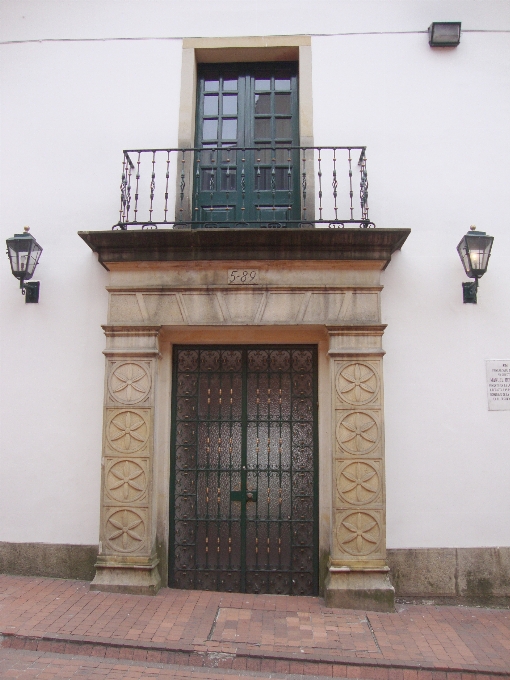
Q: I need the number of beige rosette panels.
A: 8